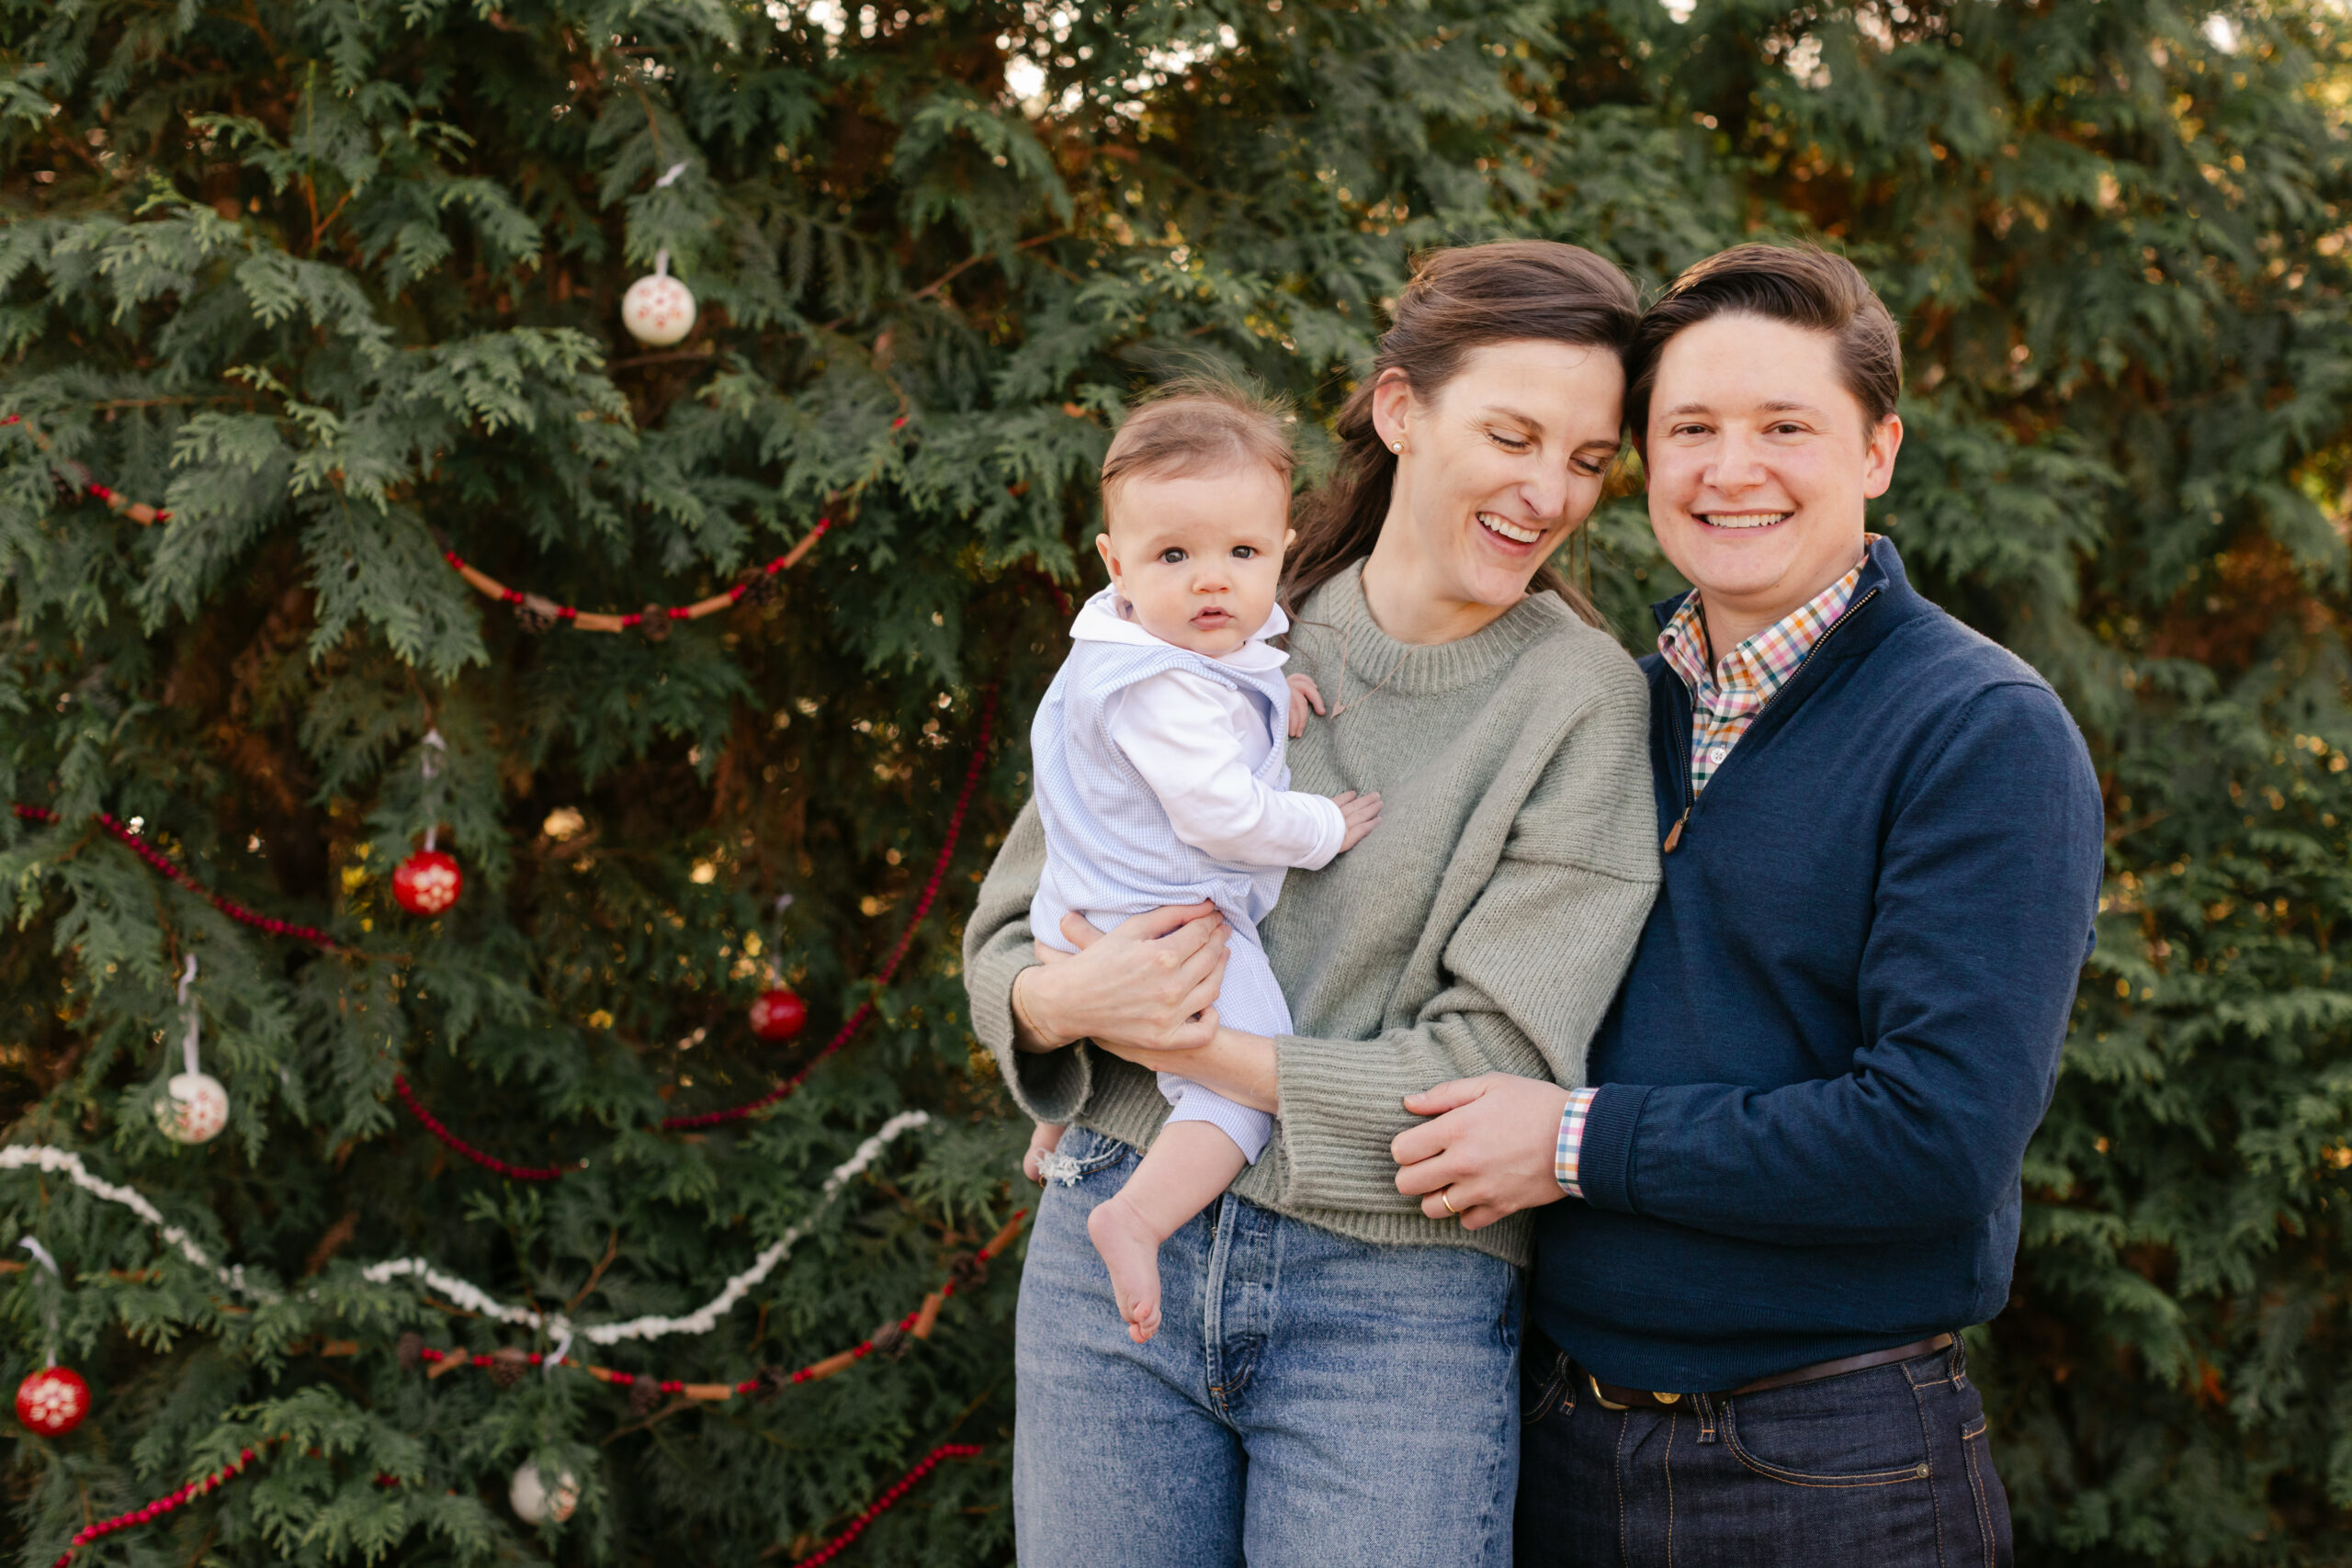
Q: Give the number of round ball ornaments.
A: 6